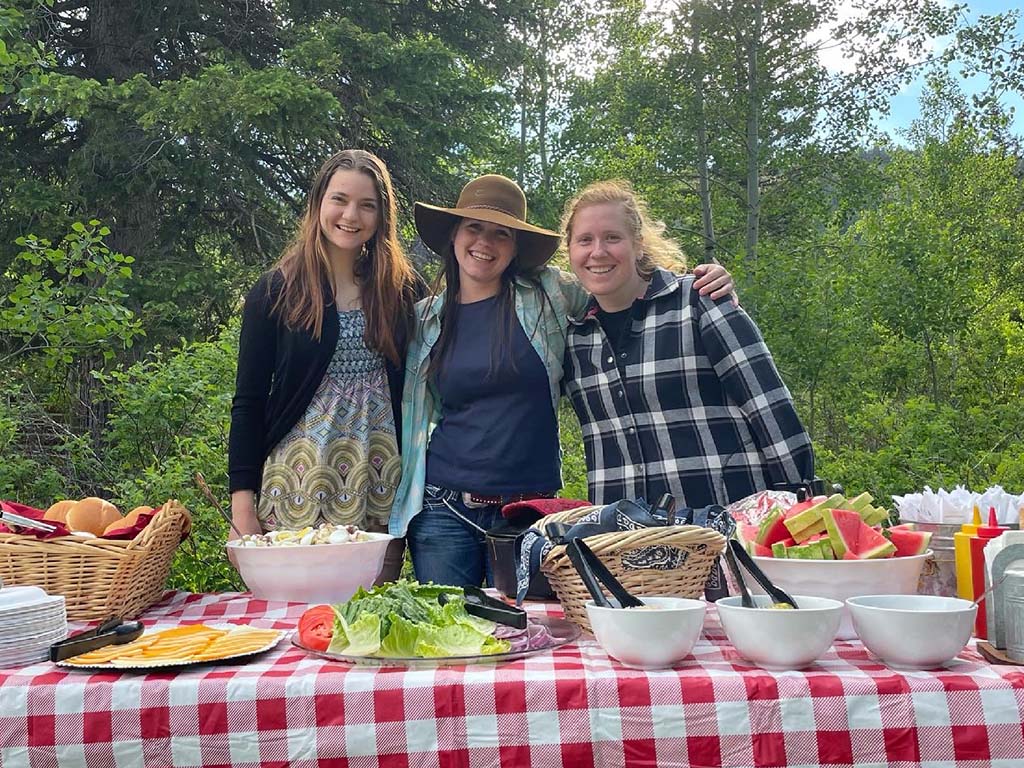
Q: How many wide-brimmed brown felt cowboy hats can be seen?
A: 1